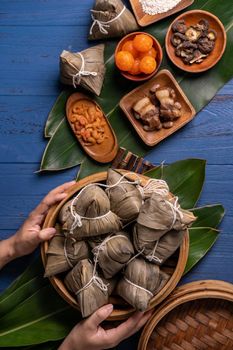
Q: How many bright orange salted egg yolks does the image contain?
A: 6